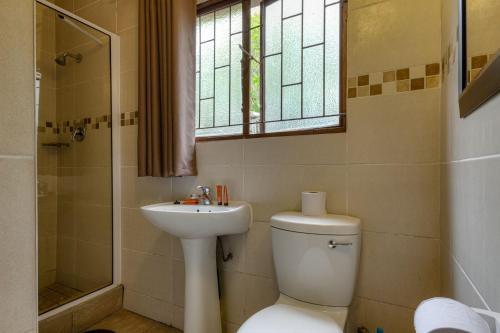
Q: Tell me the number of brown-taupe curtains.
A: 1